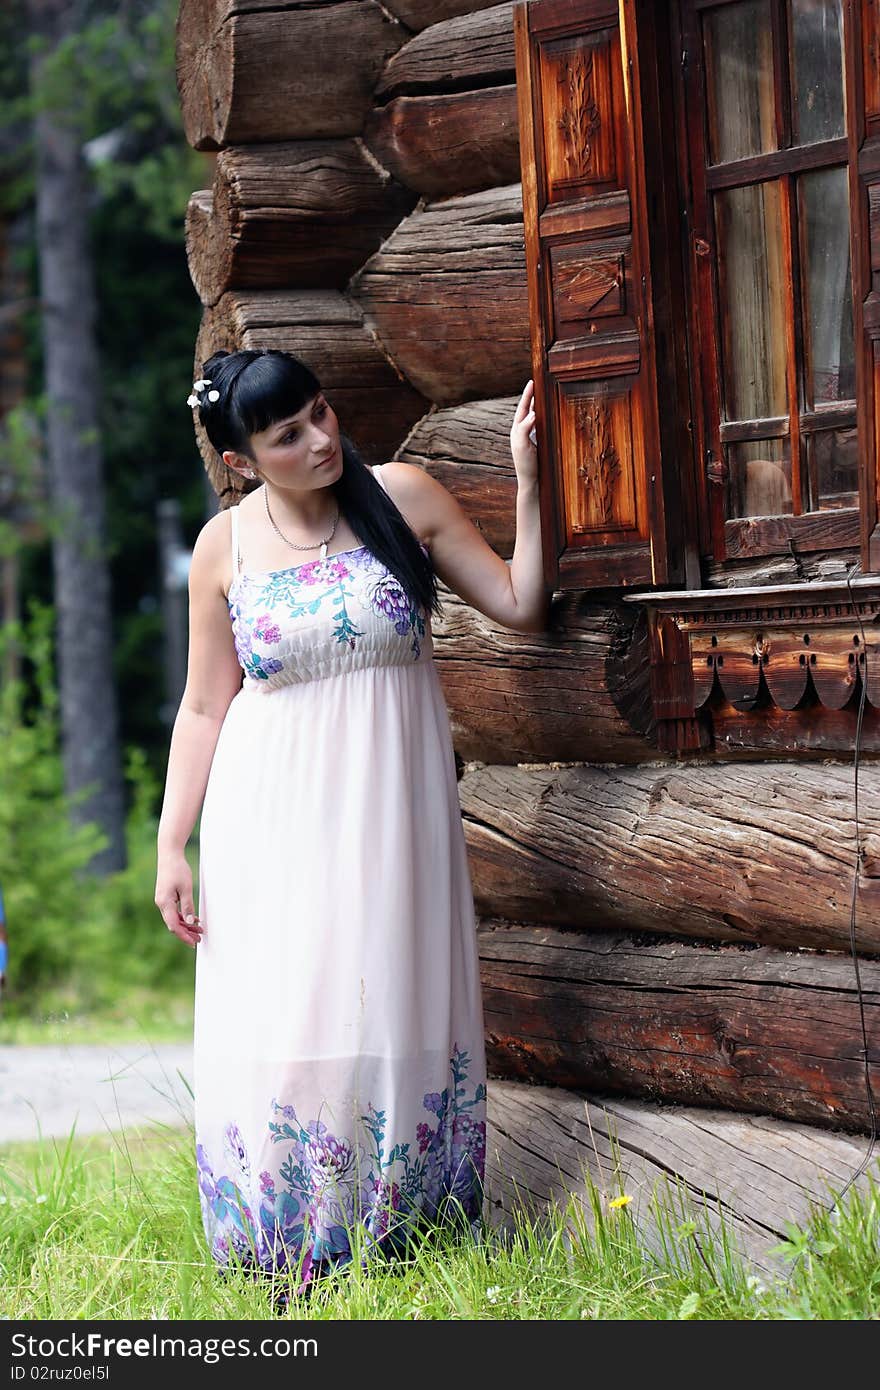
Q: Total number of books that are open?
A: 0